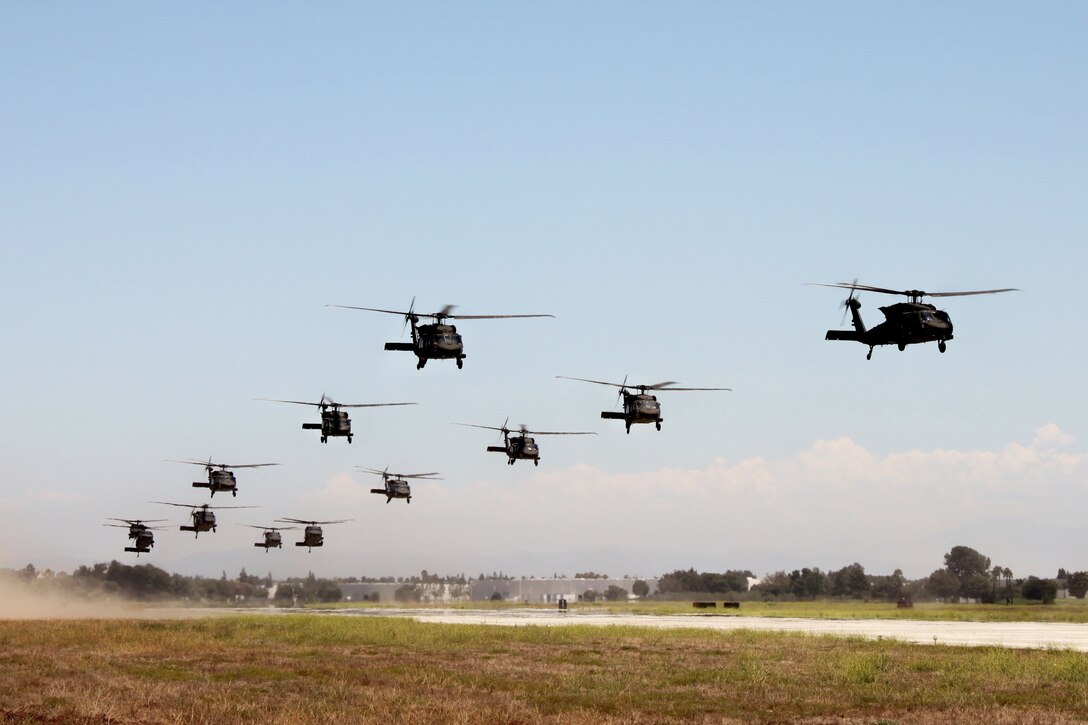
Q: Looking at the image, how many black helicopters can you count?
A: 12